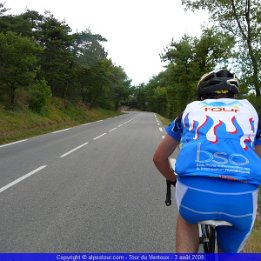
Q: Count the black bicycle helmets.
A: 1